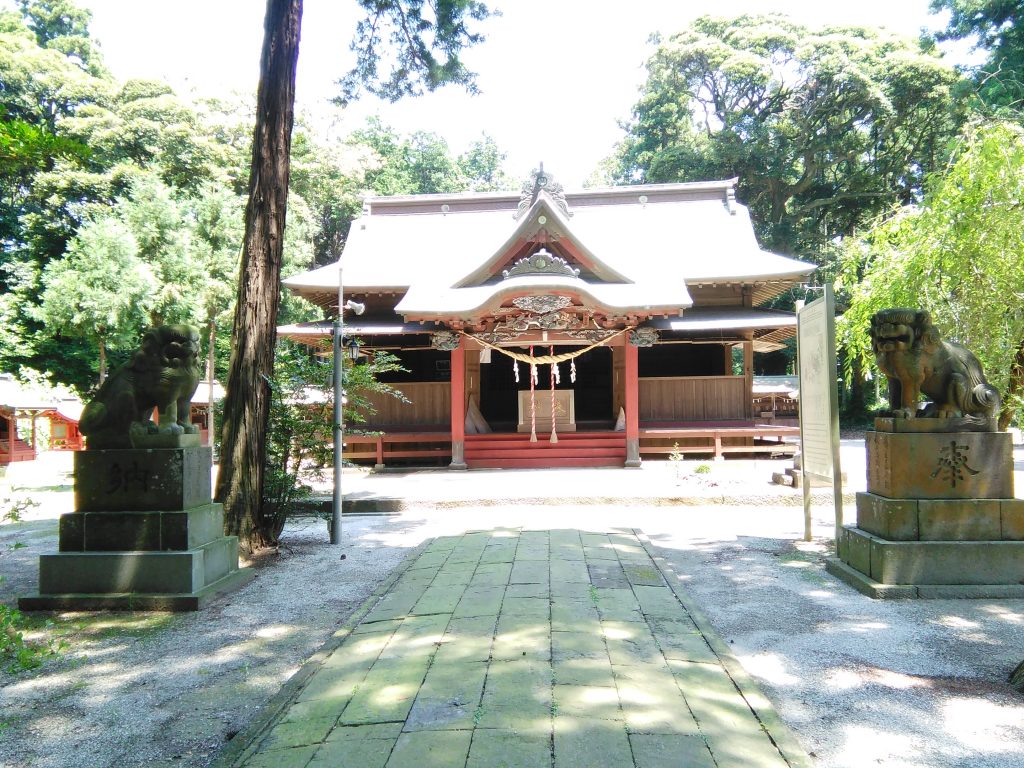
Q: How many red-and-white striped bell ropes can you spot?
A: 2